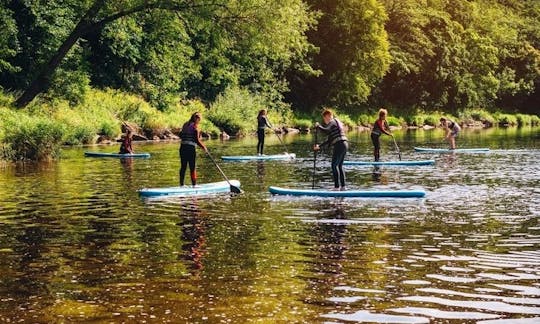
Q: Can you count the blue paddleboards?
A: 6